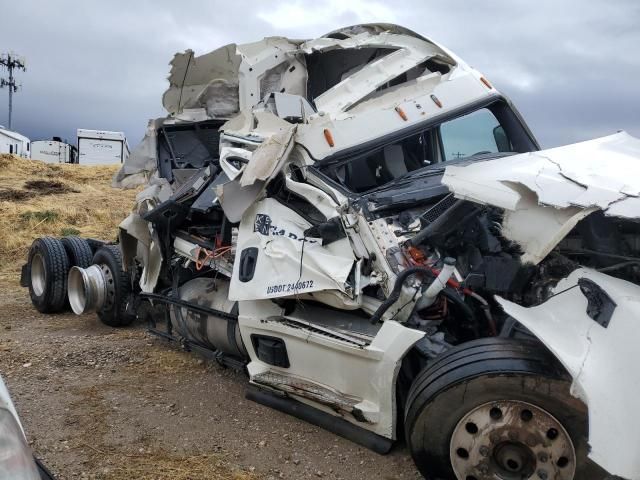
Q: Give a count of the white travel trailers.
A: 3